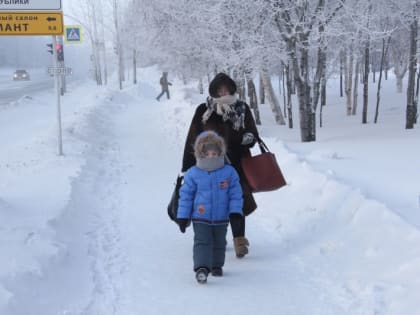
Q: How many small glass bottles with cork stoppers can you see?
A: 0